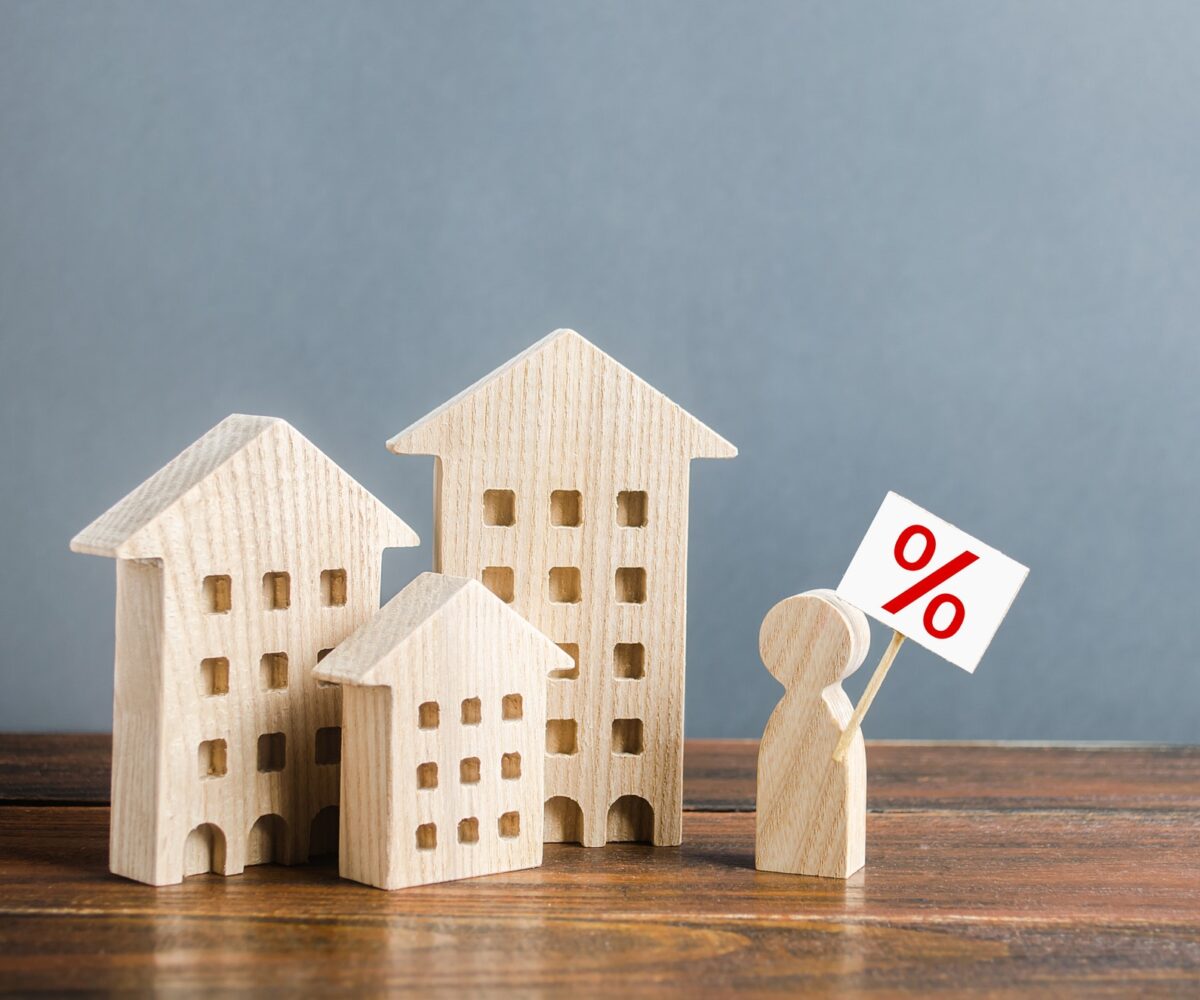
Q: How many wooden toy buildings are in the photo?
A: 3